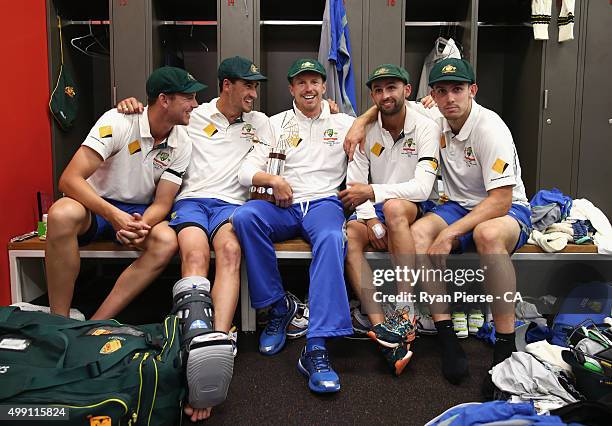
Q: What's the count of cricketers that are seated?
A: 5